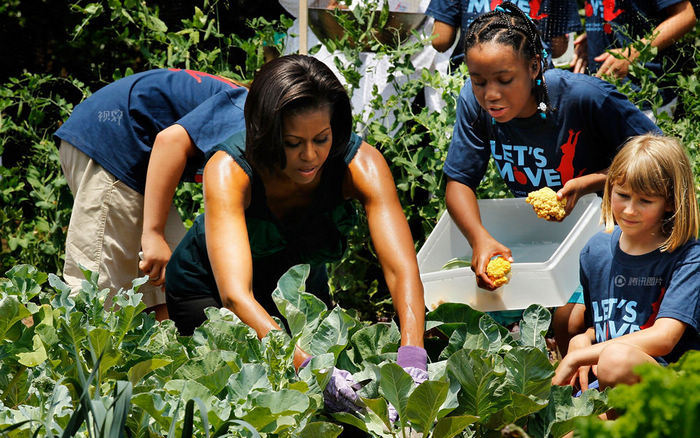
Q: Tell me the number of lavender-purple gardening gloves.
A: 2